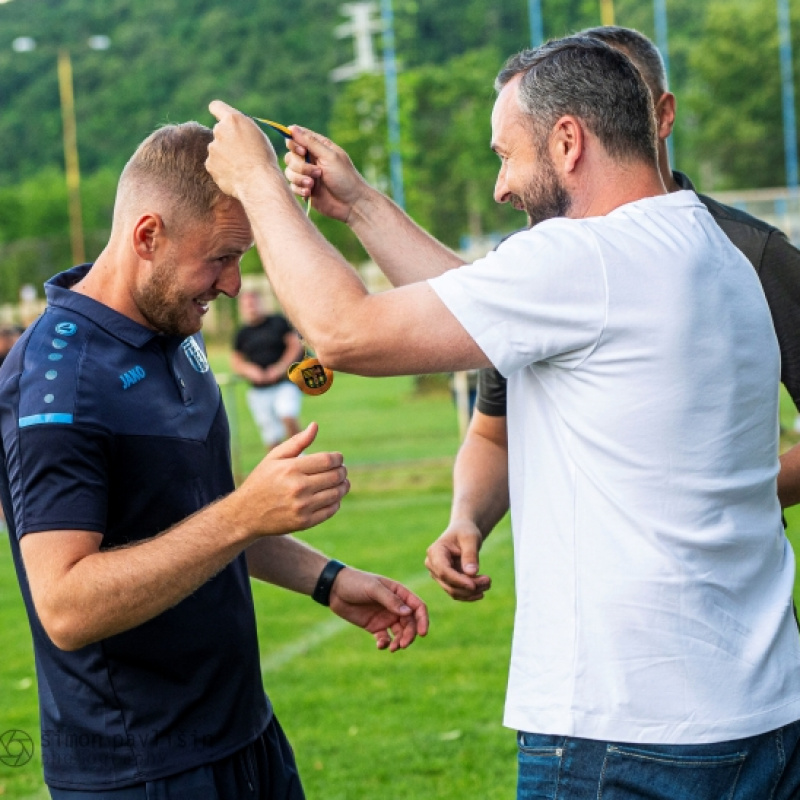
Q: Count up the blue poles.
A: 4